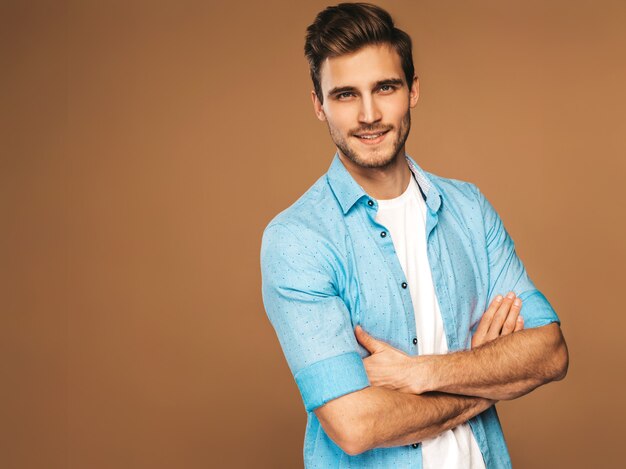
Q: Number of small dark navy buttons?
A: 5